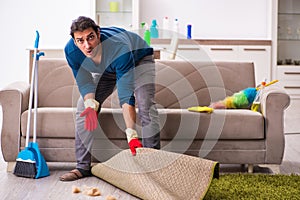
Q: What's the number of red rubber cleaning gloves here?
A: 2